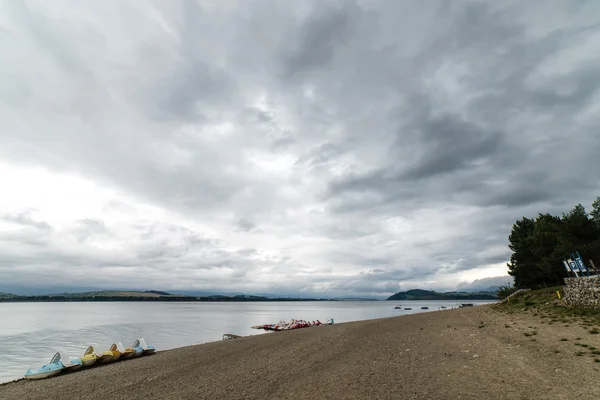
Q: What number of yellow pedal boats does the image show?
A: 2